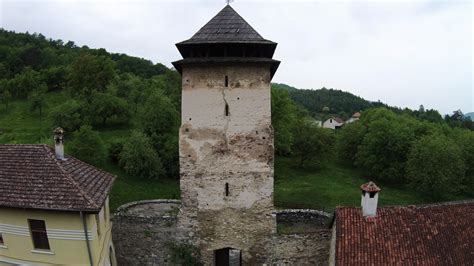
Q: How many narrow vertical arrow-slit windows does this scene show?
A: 3